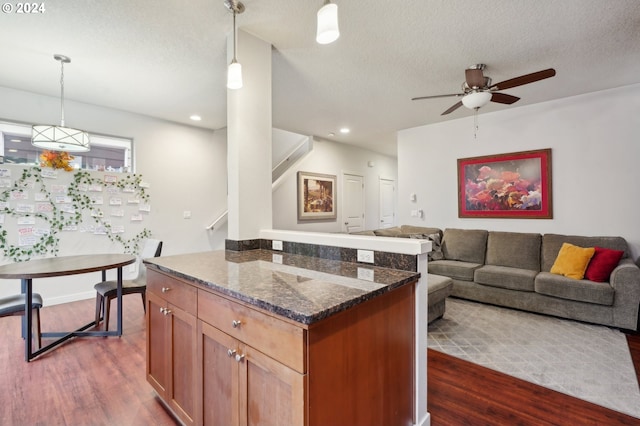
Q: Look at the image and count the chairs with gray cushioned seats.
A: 2